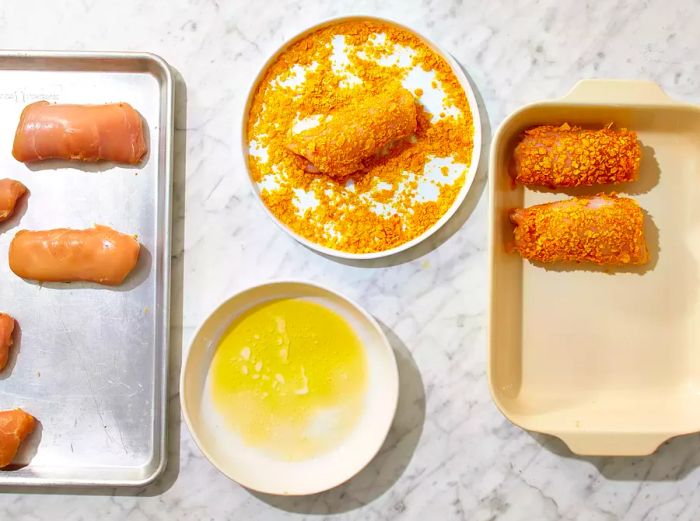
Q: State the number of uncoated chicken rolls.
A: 5